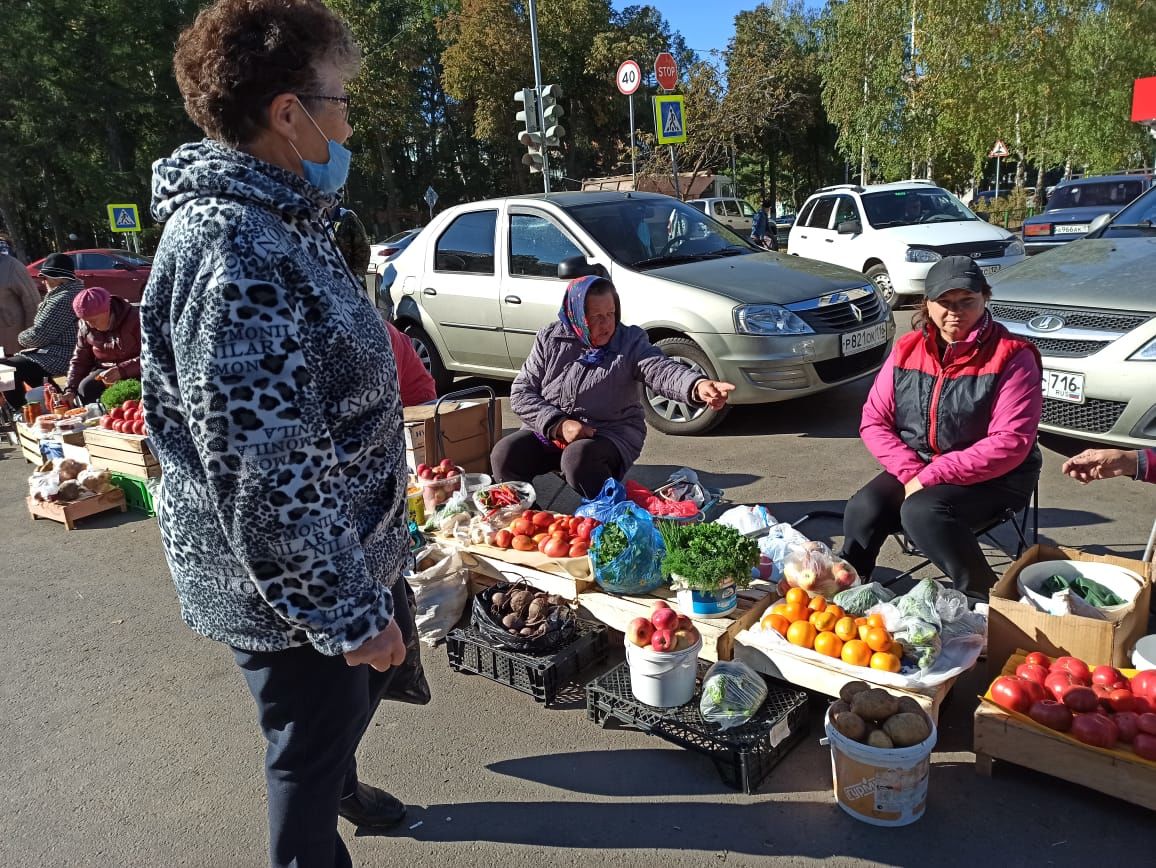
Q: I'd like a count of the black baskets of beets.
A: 1